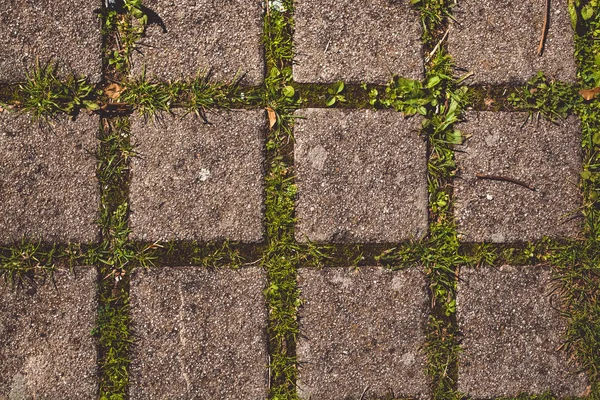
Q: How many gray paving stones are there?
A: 12